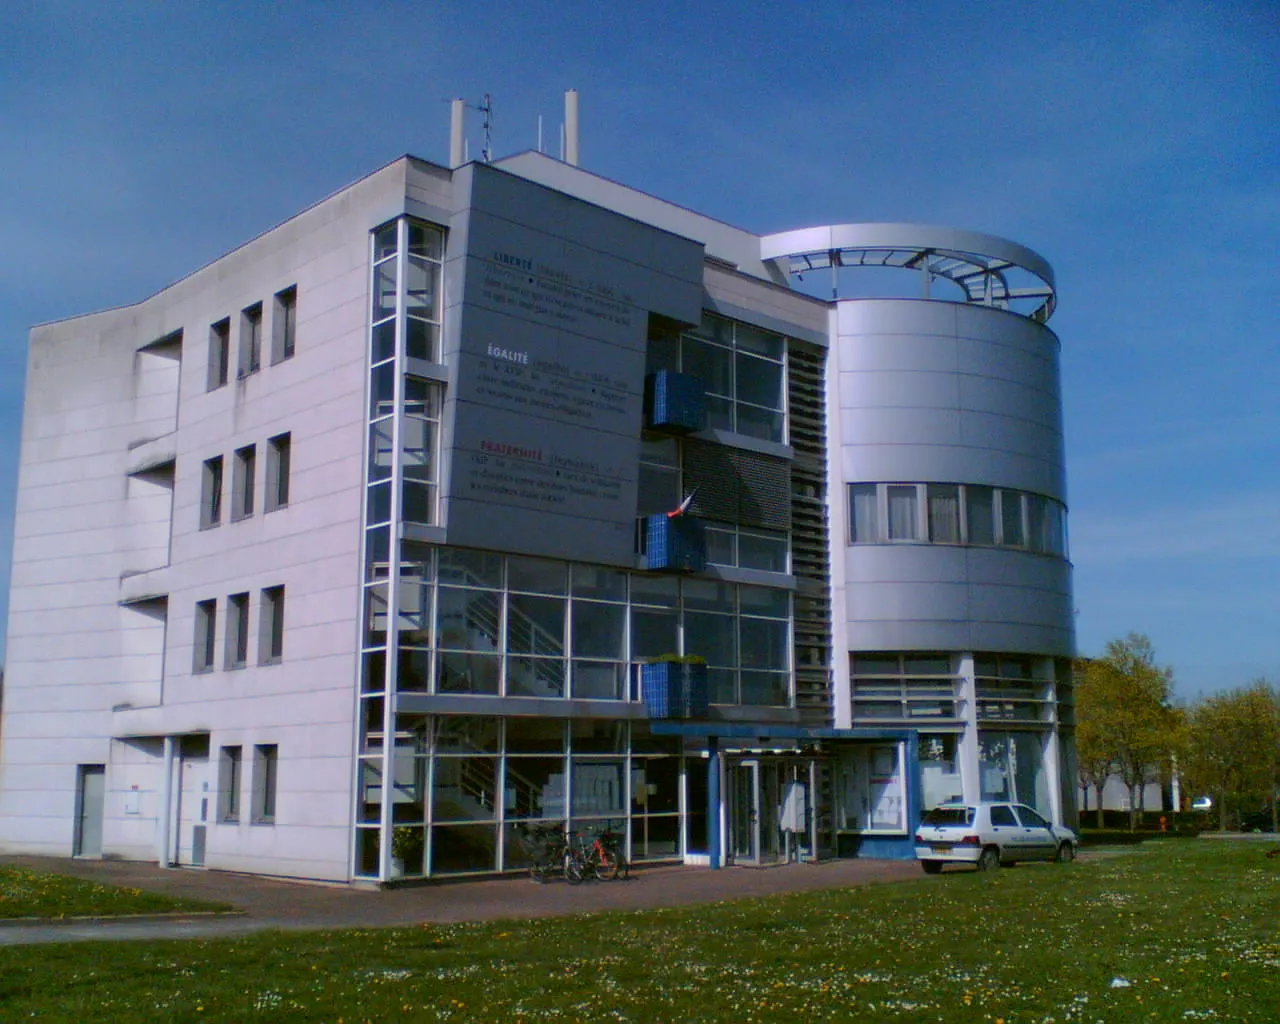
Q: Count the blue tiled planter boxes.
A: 3